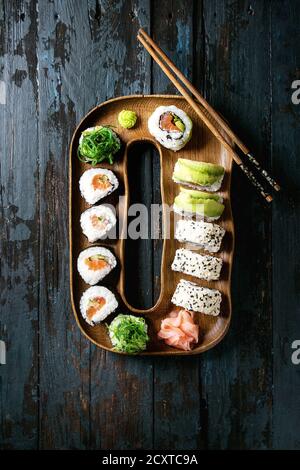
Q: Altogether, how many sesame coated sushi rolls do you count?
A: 3